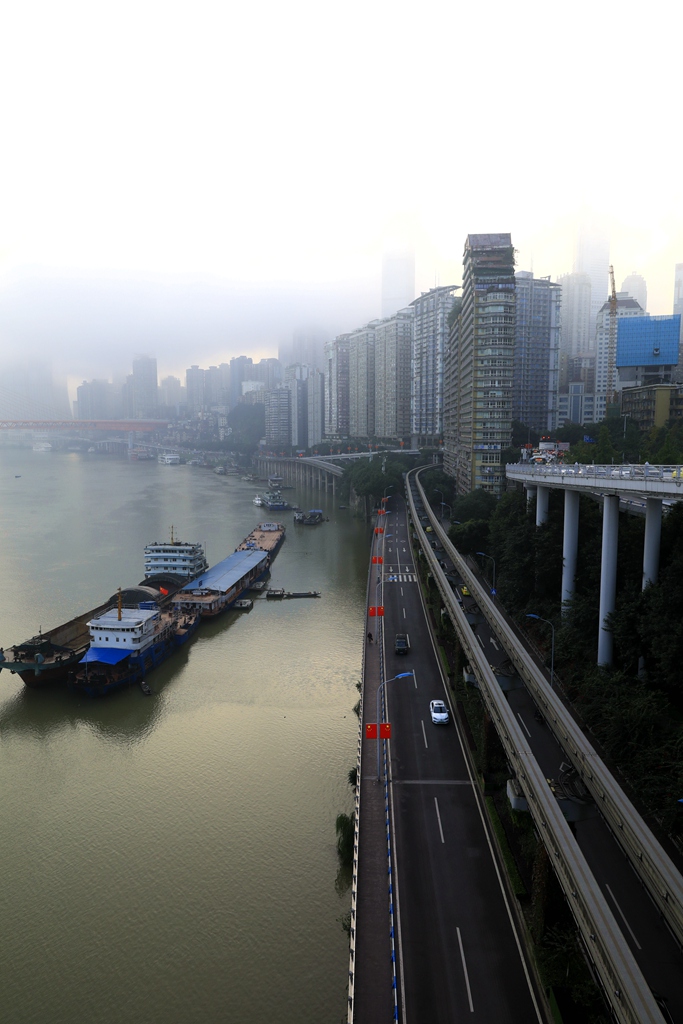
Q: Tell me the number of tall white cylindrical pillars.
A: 5